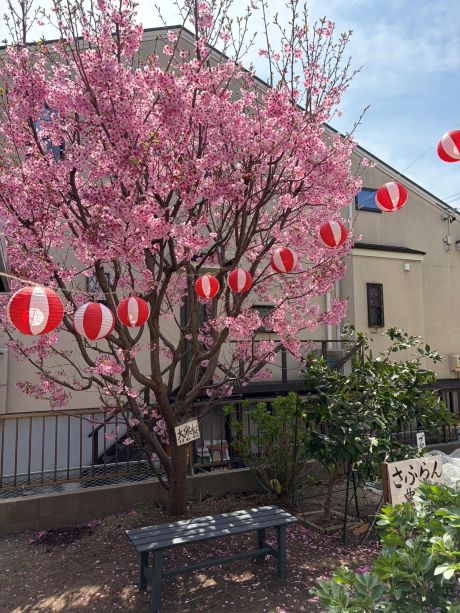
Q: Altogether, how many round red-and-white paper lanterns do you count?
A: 9